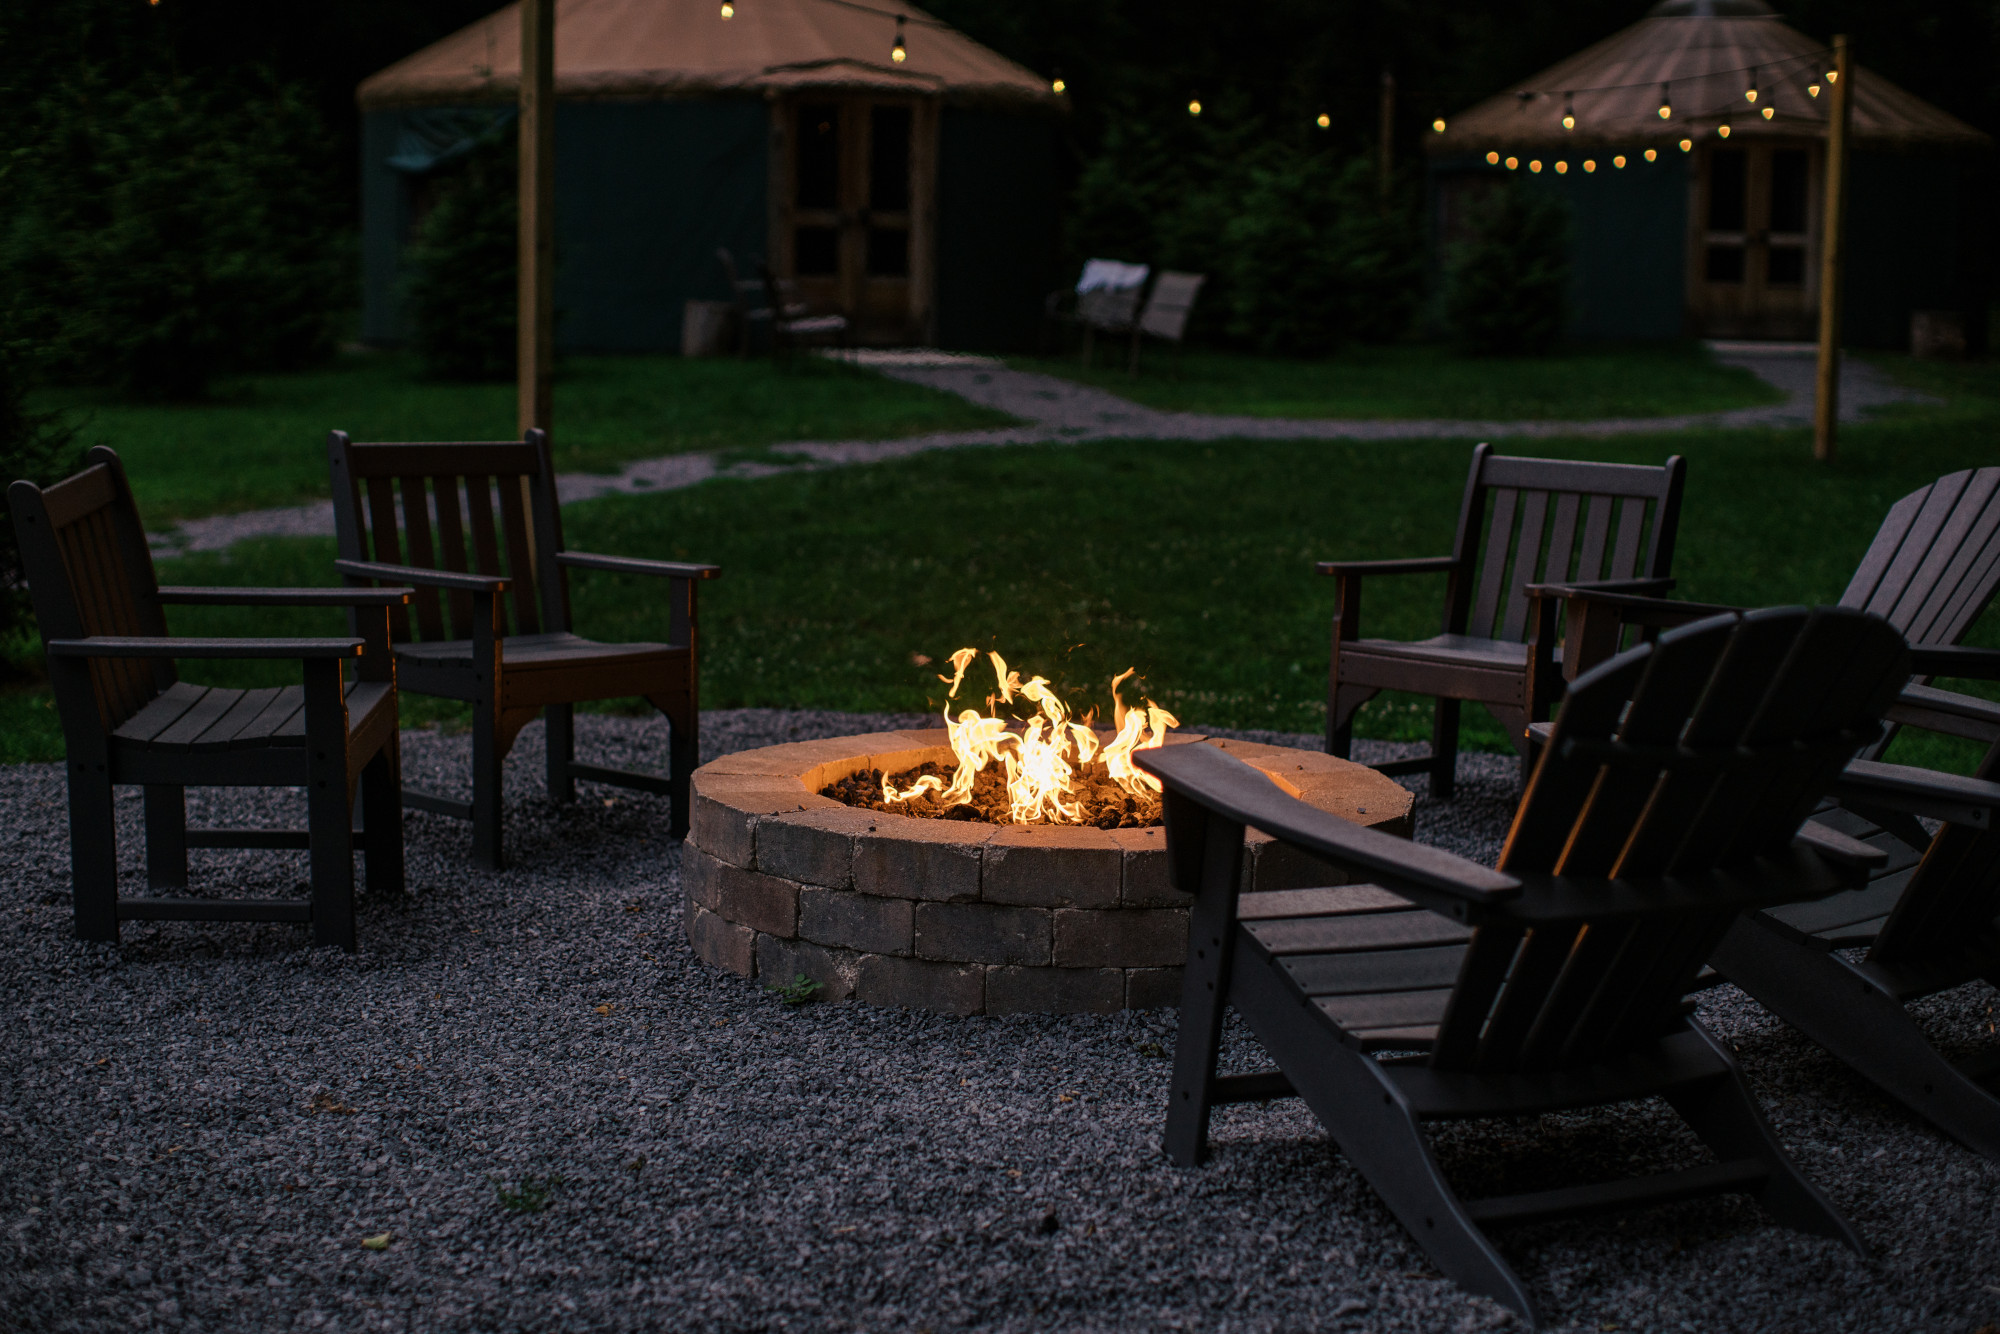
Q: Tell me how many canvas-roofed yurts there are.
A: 2